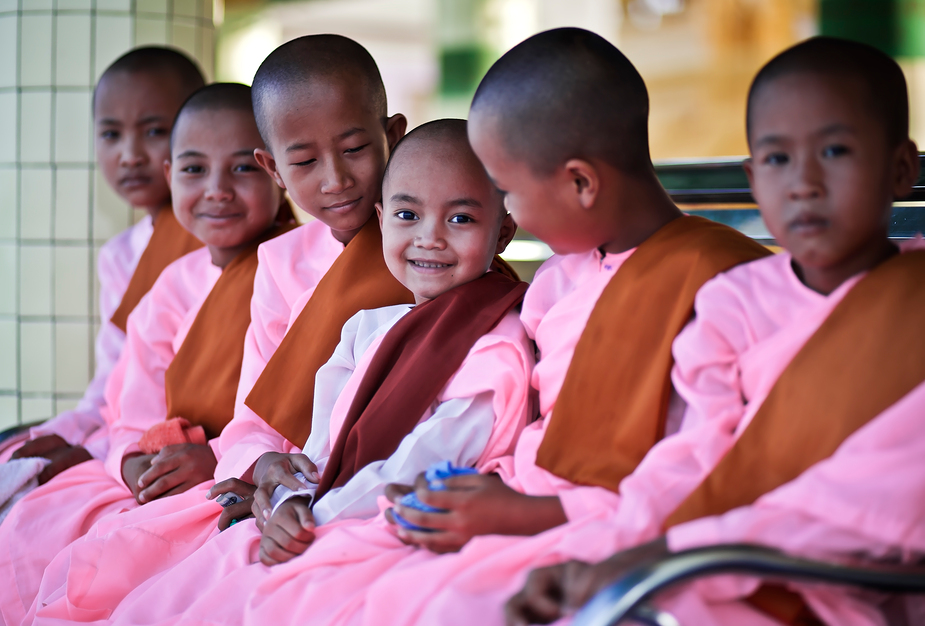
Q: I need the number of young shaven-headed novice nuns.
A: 6